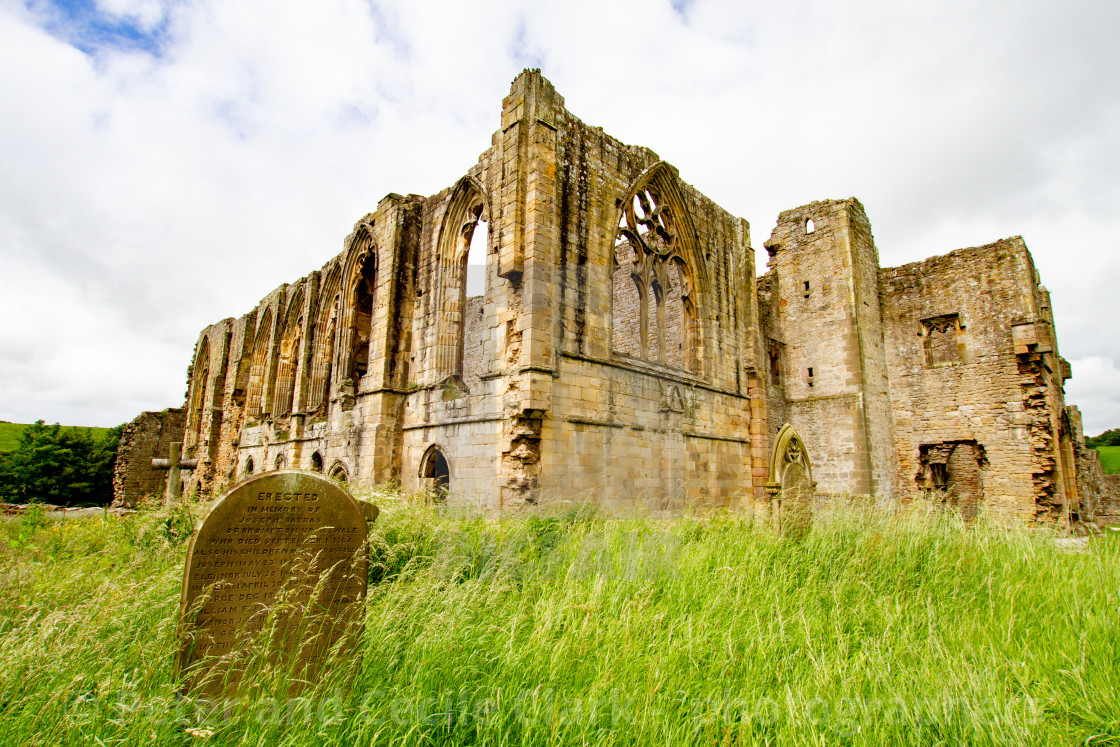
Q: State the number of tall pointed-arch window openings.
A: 7